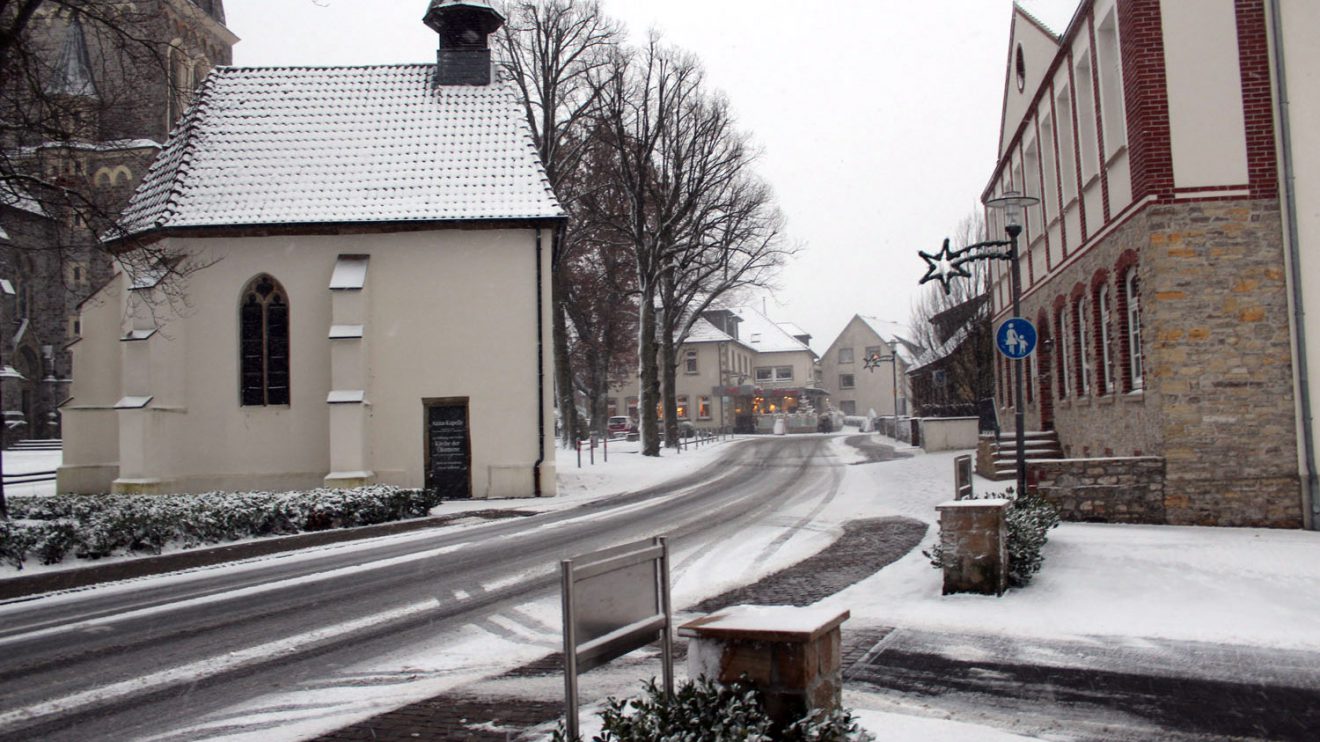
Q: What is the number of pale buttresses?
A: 3